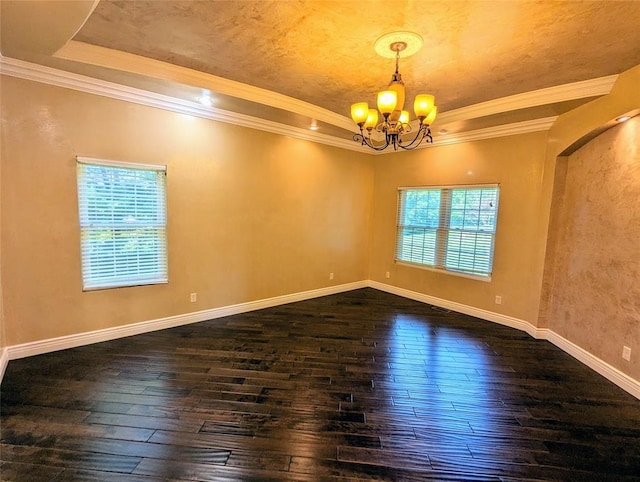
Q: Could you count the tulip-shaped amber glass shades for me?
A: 6